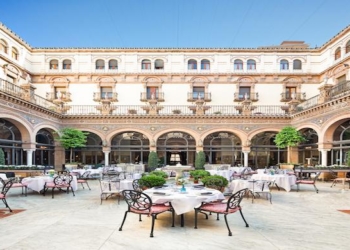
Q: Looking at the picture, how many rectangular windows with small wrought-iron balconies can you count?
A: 6